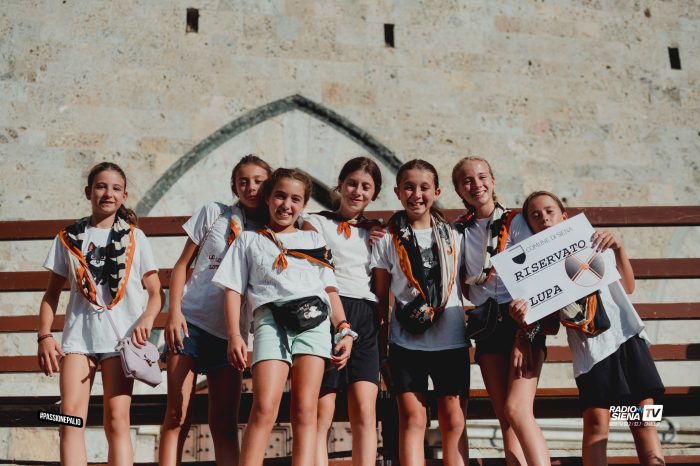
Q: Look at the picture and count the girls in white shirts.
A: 7